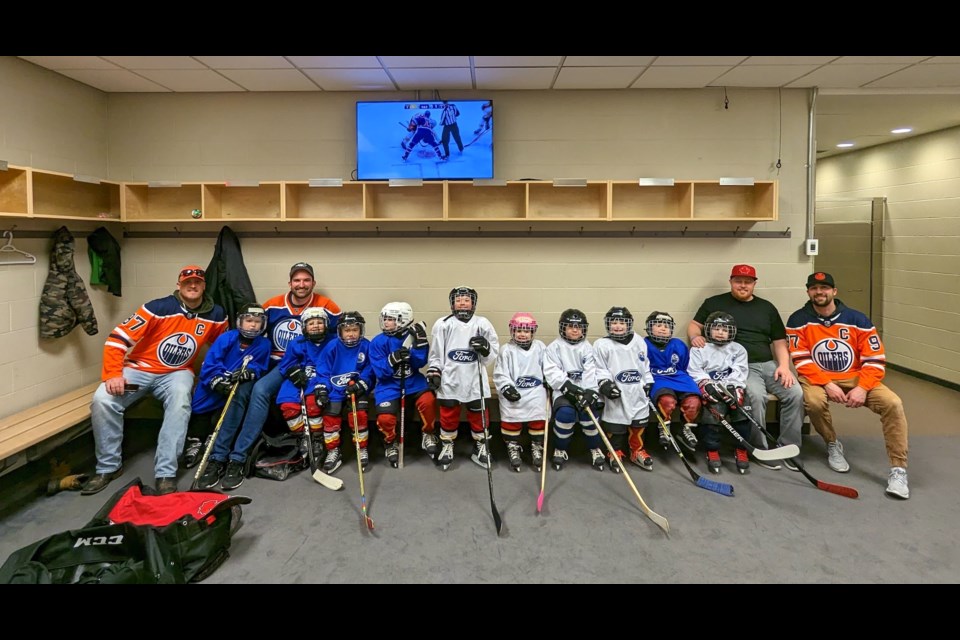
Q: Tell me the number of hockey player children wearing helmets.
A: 10